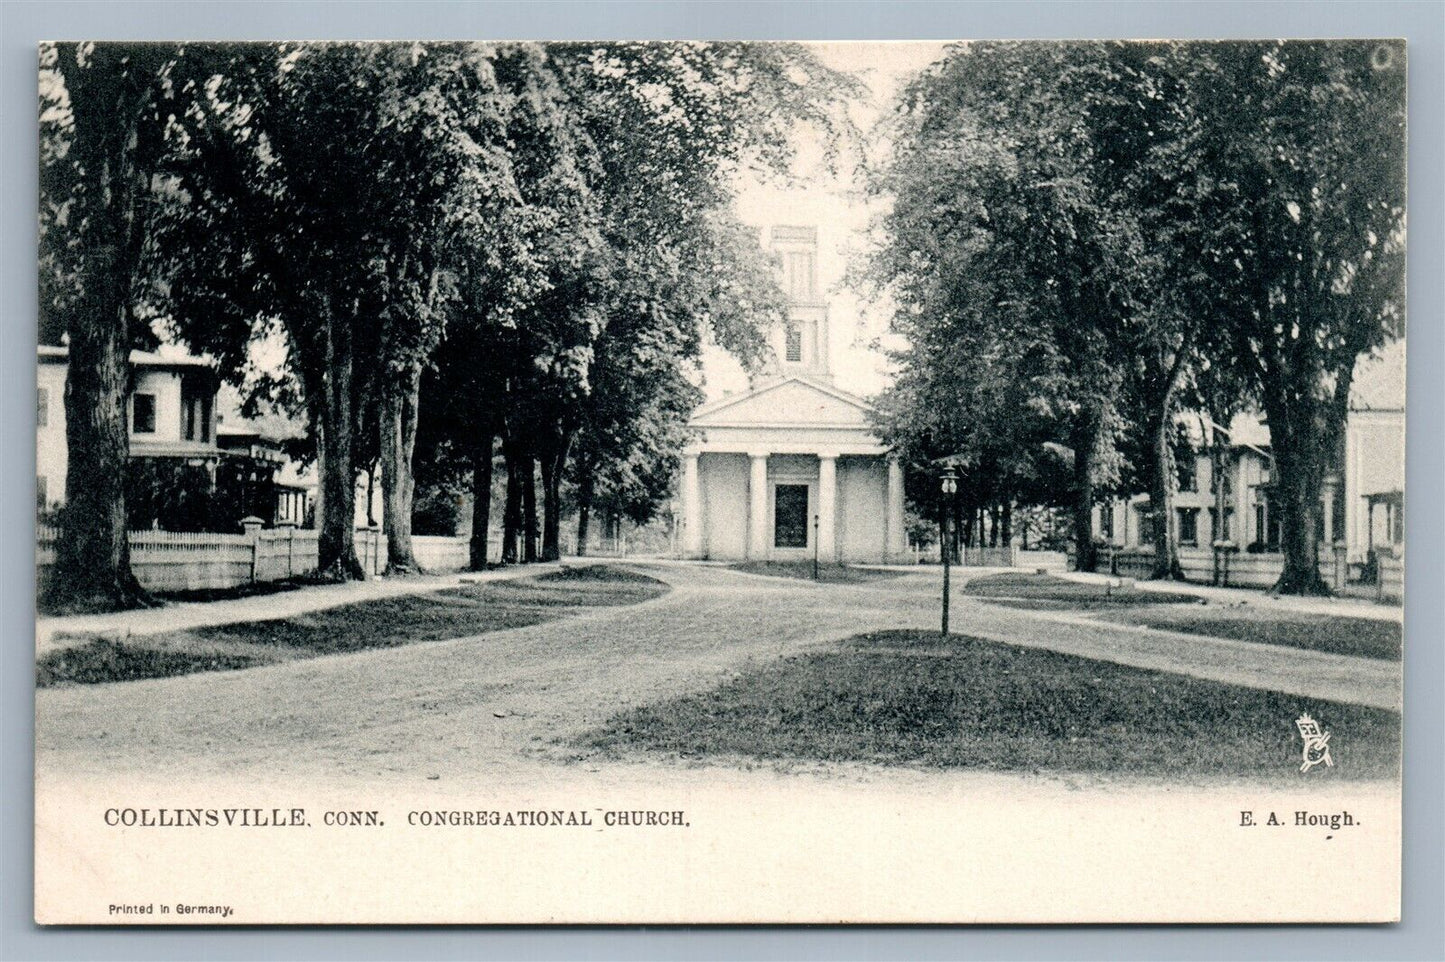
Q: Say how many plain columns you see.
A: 4